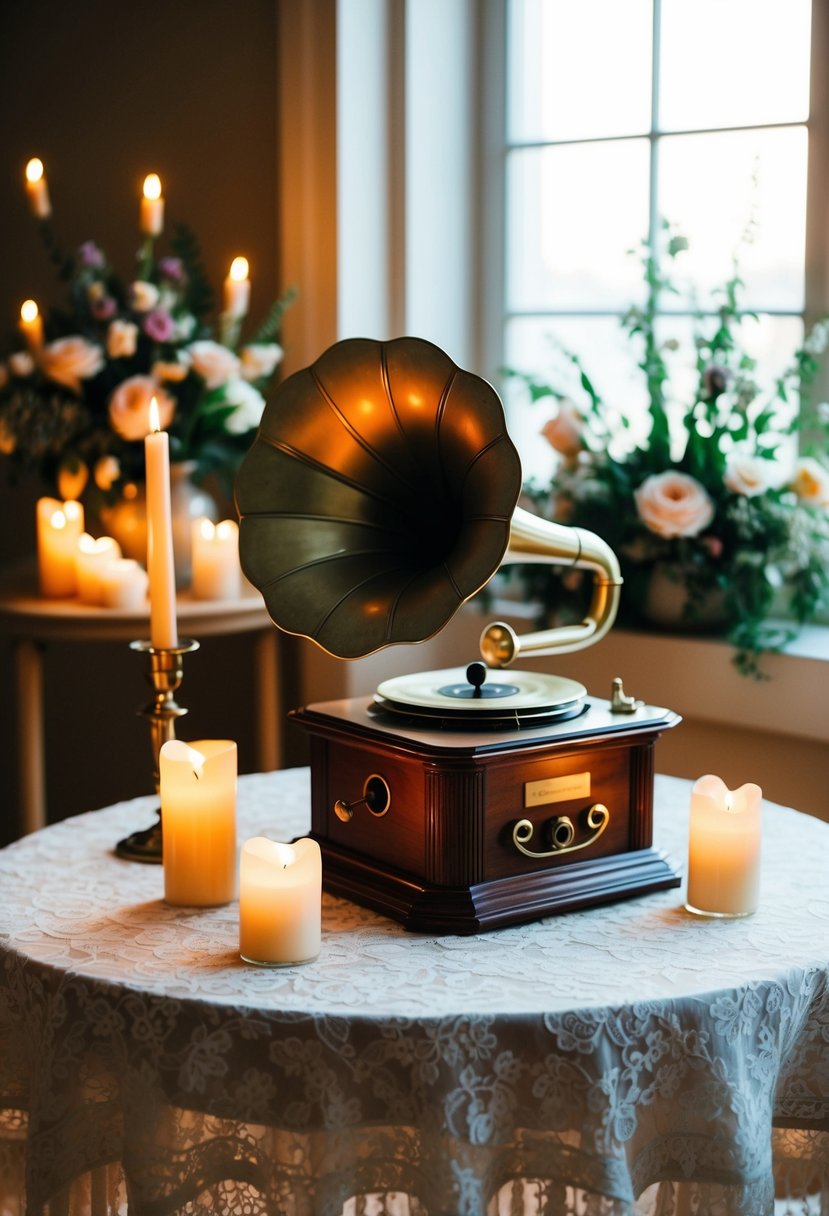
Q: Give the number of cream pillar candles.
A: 7